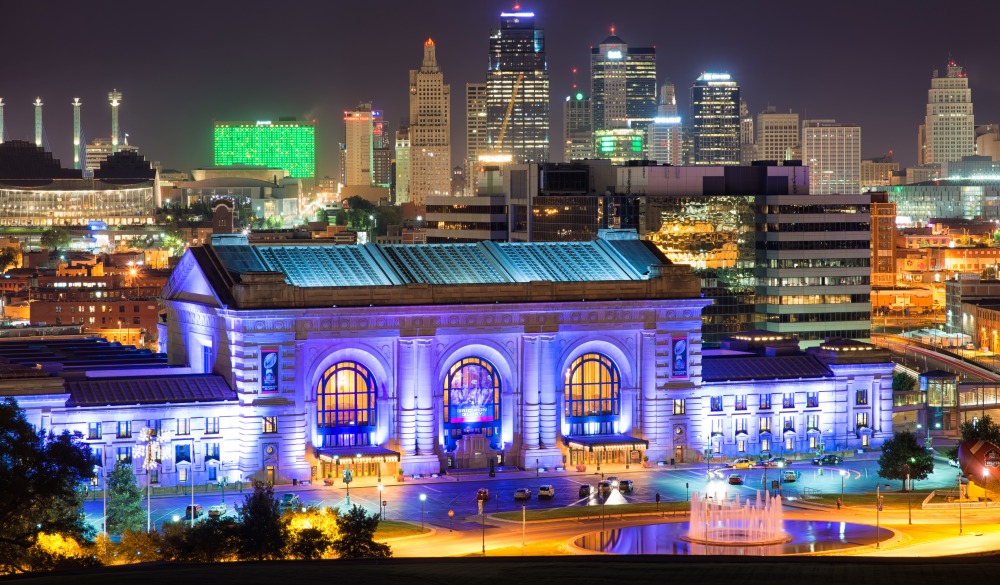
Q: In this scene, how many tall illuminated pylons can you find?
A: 4